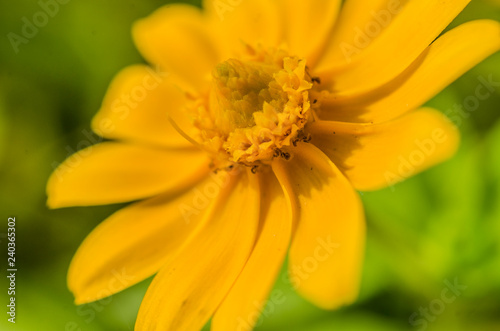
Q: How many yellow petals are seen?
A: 13